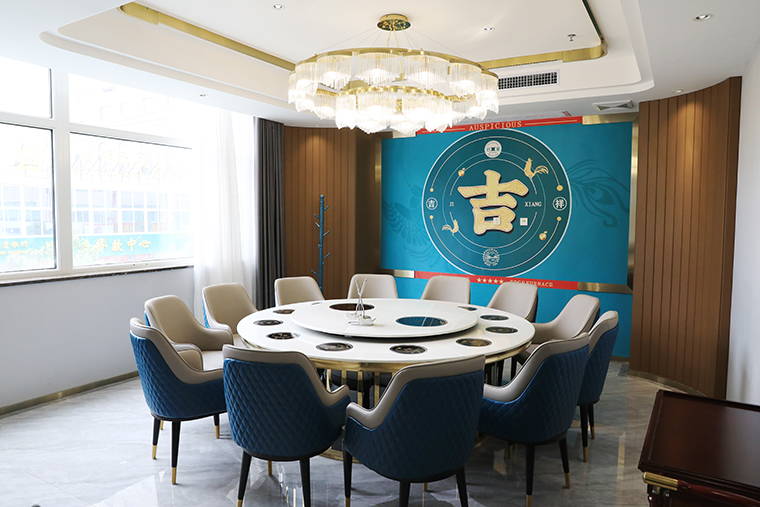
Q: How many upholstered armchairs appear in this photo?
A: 12